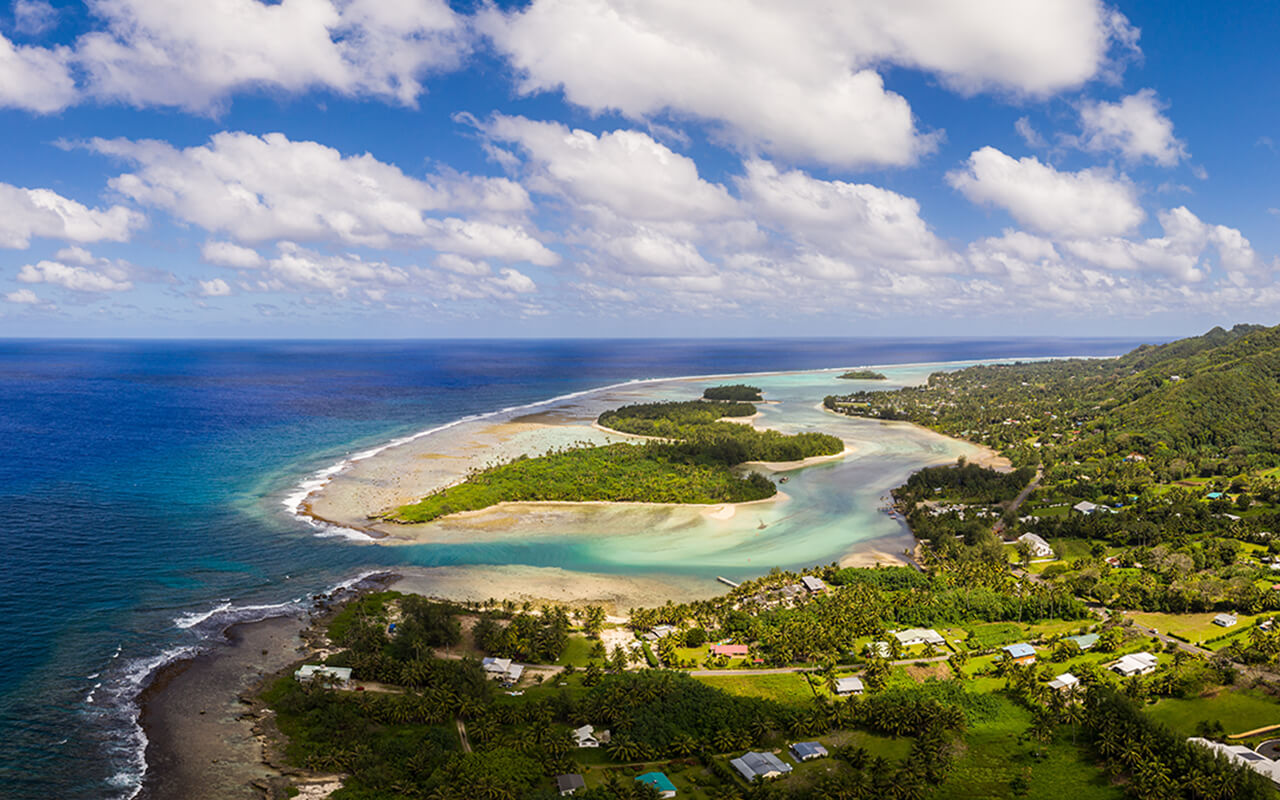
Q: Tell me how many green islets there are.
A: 4